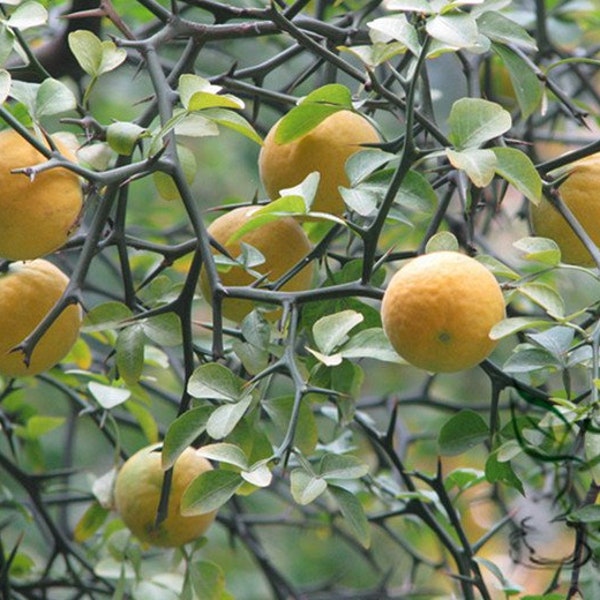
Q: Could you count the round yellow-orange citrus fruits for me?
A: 7